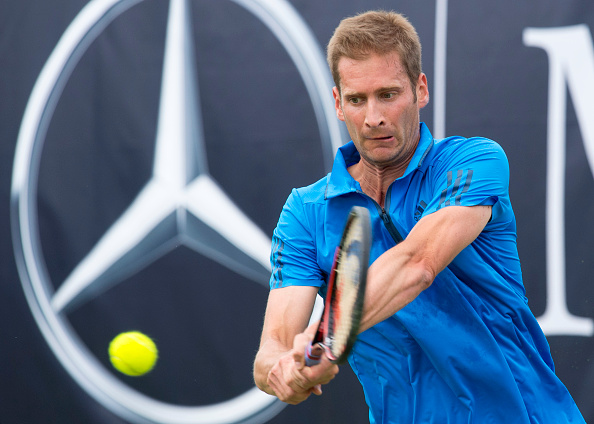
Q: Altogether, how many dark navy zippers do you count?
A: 1